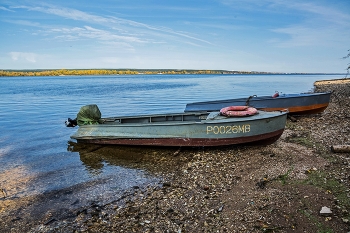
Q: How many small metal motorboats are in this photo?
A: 2